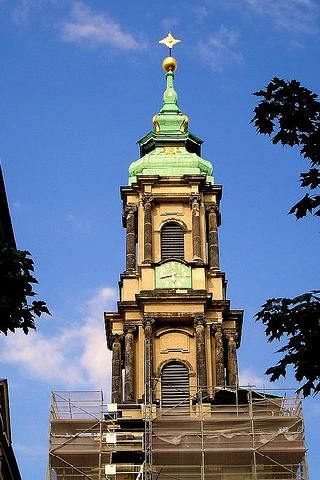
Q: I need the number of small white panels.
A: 3